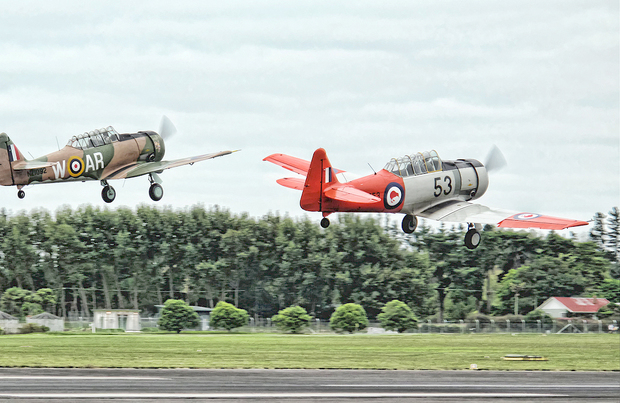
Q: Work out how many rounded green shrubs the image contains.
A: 5